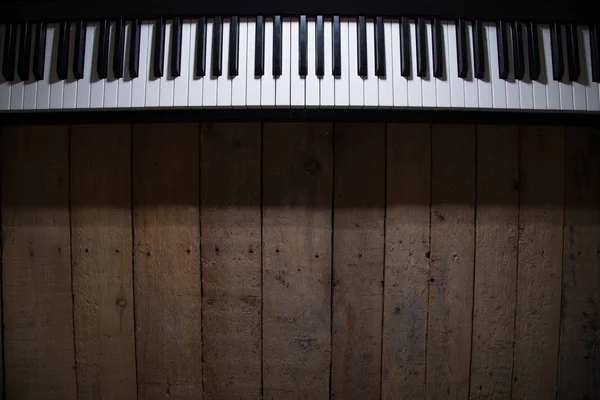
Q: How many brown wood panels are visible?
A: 11